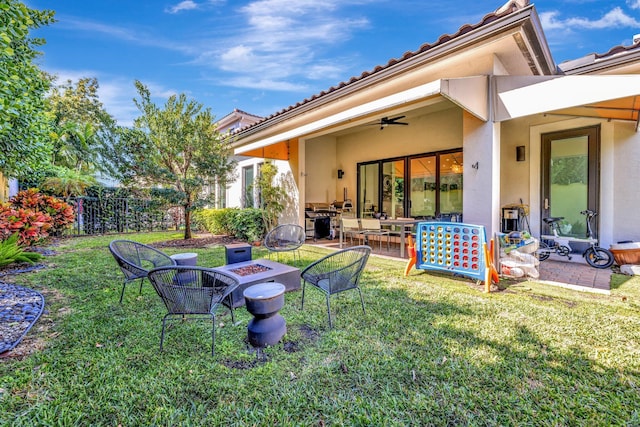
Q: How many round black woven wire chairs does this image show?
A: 4